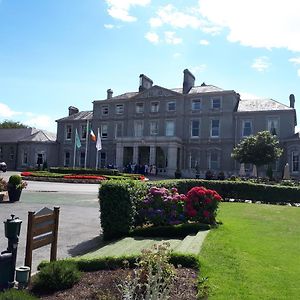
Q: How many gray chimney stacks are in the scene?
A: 5